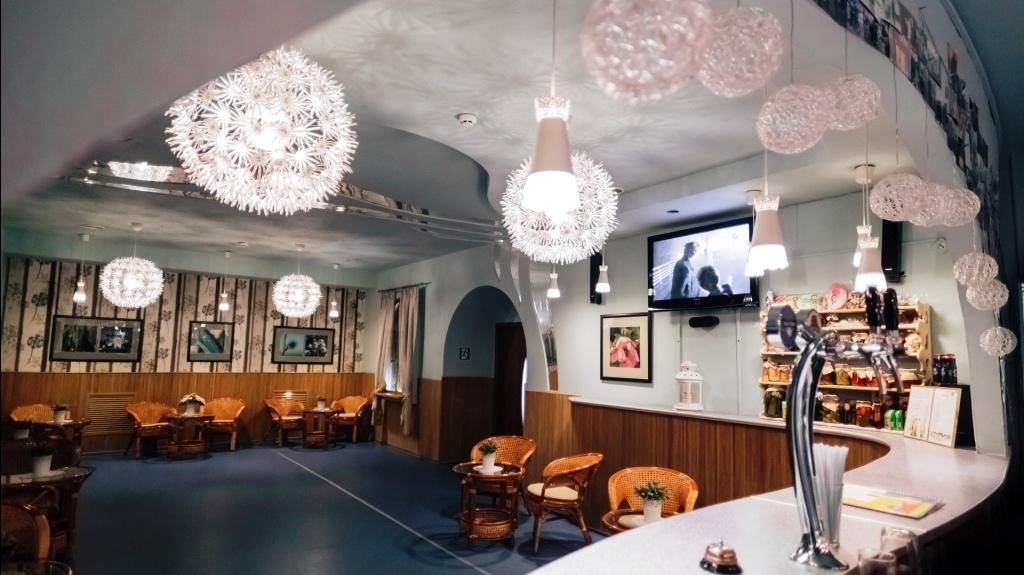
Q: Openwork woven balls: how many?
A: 10